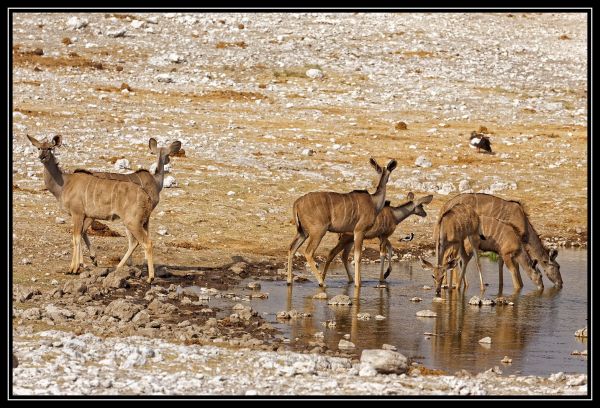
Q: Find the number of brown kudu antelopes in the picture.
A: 7